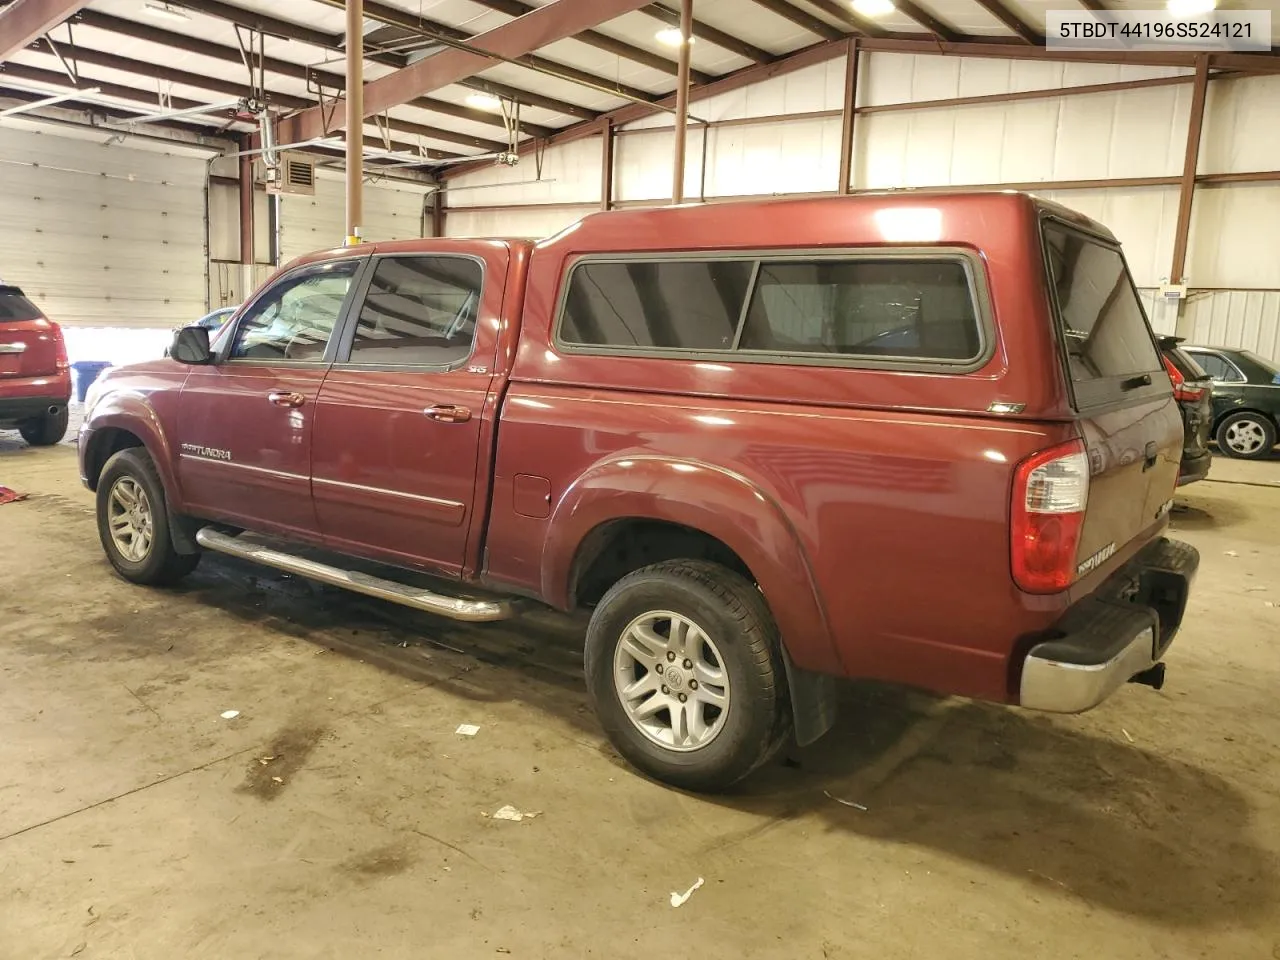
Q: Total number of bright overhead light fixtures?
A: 4